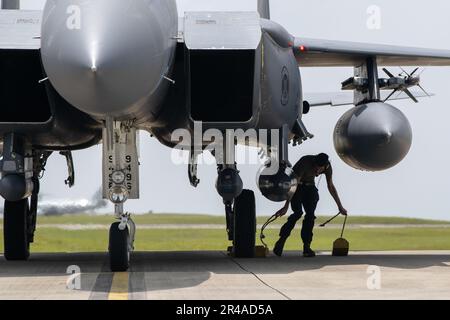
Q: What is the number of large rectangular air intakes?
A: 2